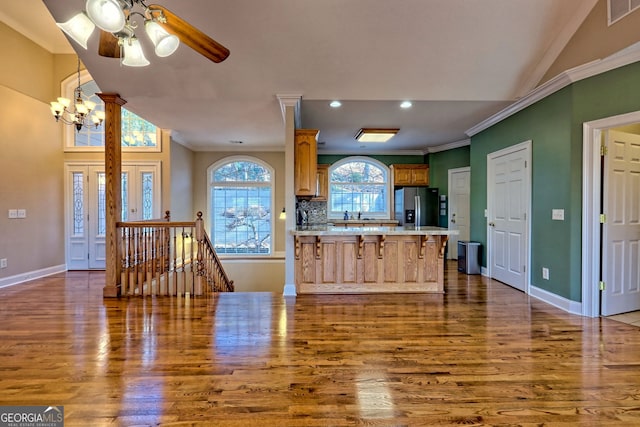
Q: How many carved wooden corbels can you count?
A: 6